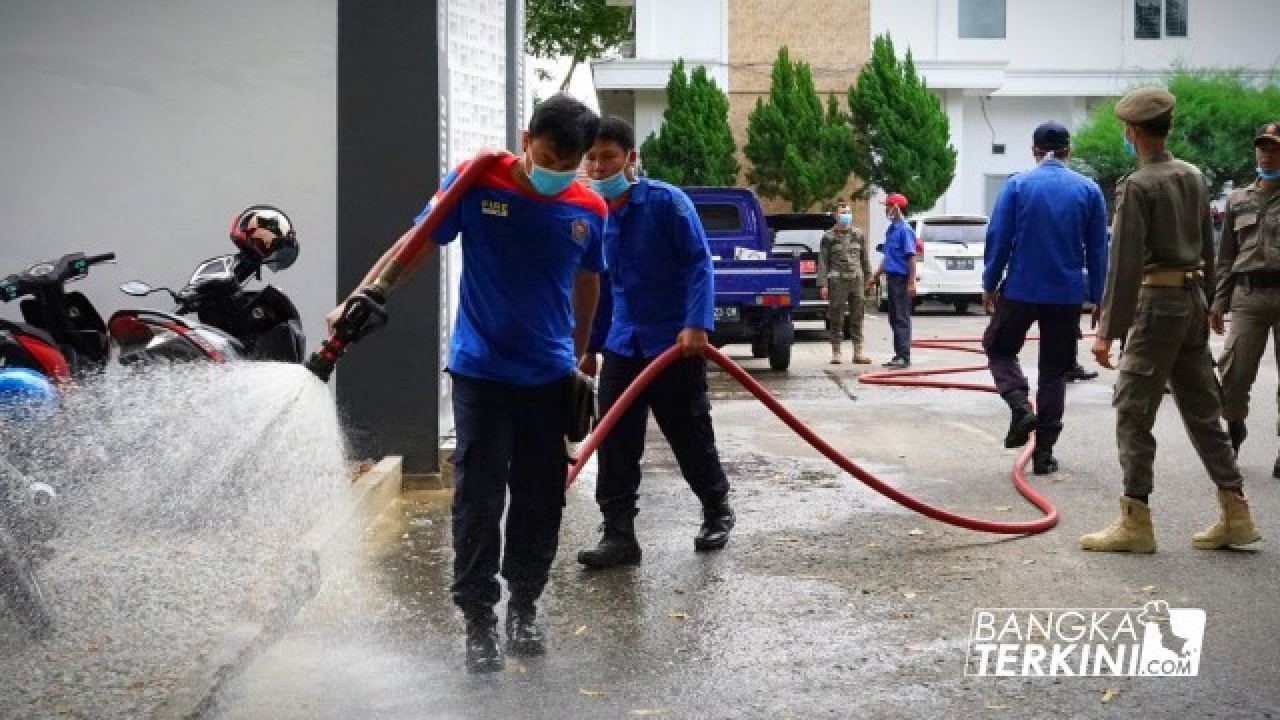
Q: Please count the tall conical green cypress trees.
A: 3